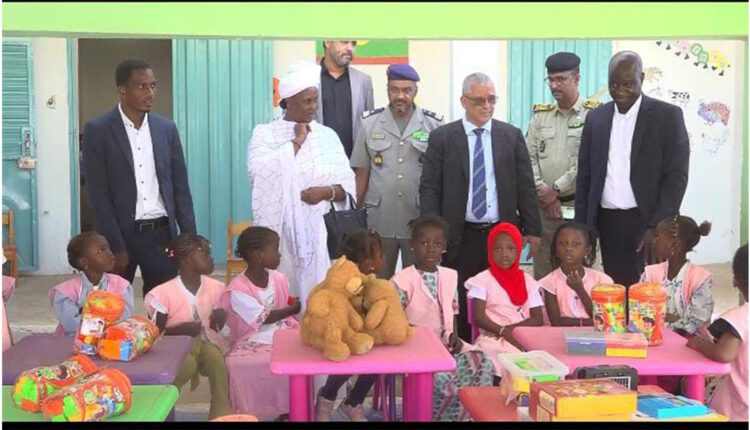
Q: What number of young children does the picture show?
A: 9